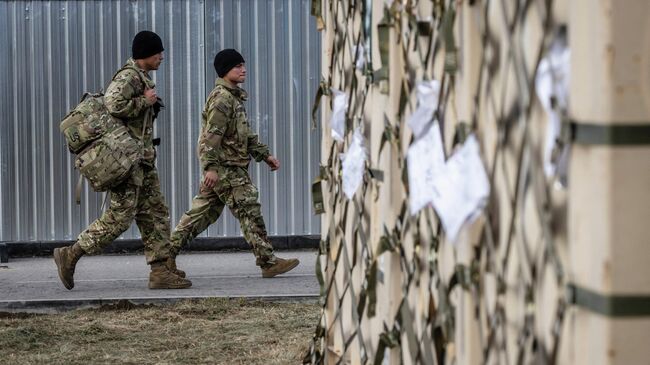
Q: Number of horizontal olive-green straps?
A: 2